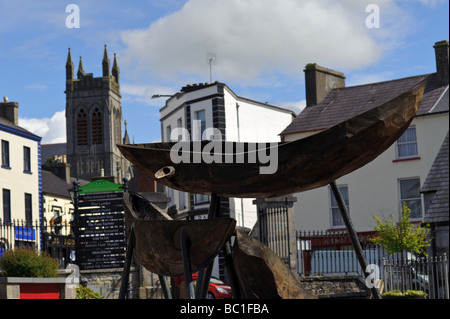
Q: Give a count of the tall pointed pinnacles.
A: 4